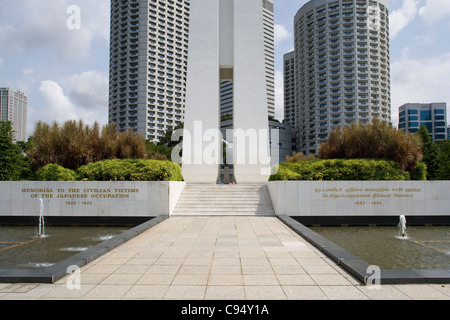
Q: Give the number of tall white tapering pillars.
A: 2